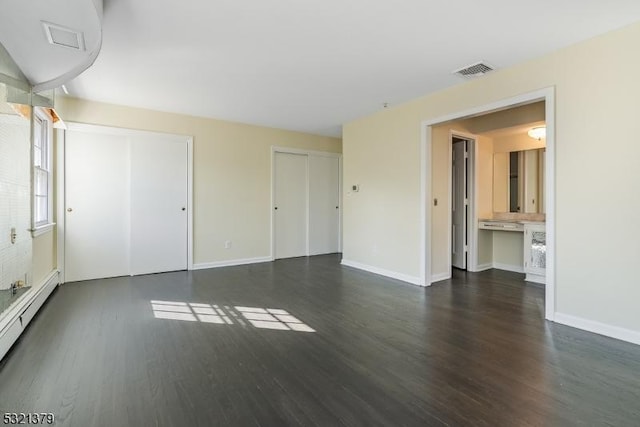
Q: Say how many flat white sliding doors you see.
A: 4